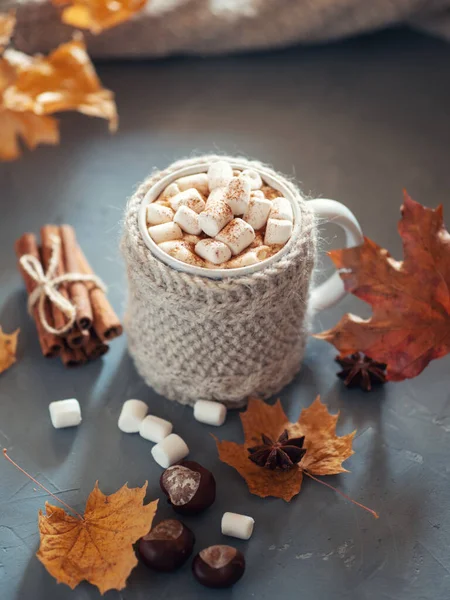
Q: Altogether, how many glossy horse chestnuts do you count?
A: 3